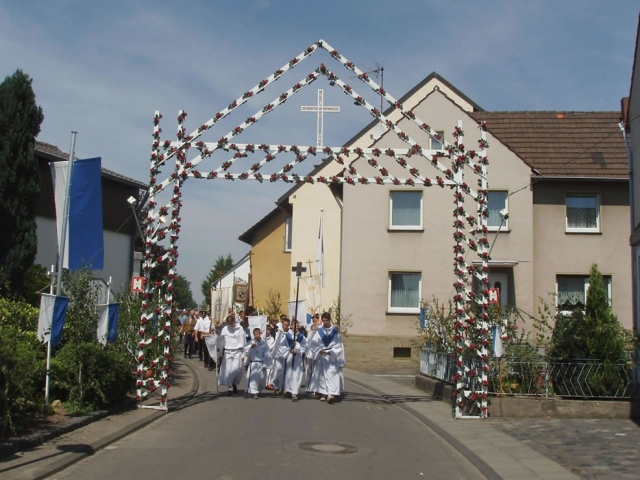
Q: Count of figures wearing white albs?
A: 7